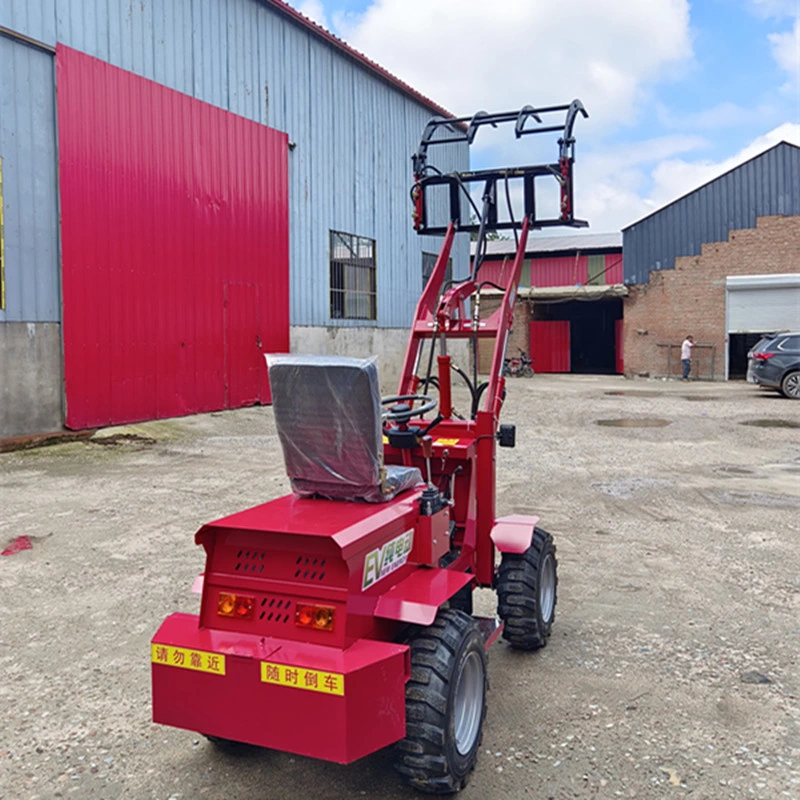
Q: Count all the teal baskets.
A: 0